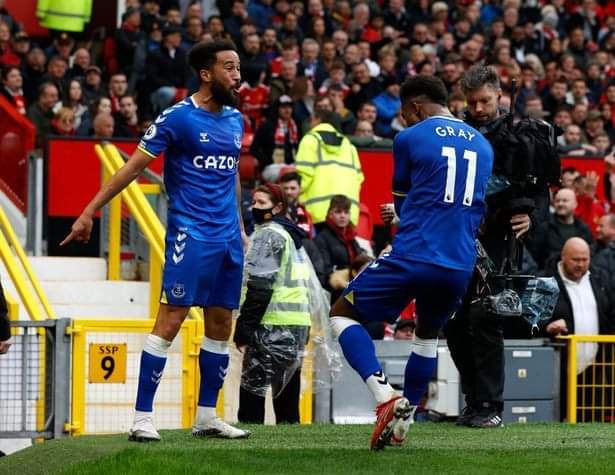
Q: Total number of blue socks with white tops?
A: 4